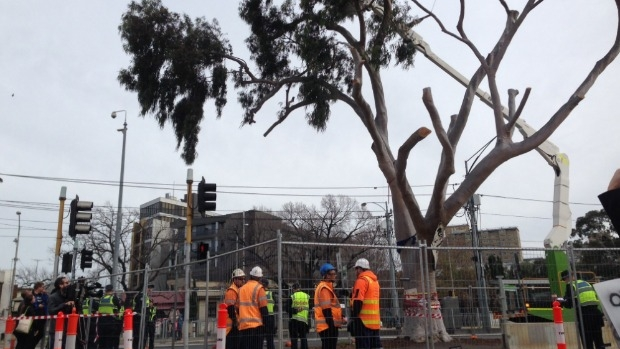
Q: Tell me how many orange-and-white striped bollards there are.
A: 6